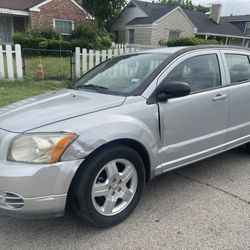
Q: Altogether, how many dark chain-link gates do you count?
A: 1